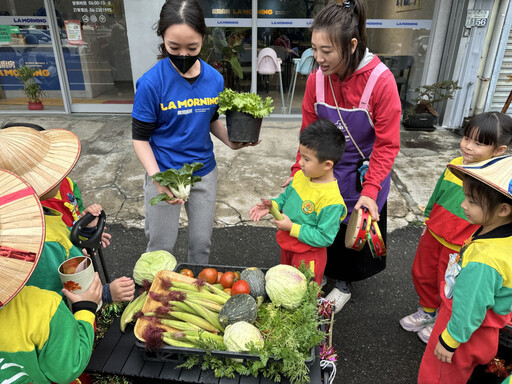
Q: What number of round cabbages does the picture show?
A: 3